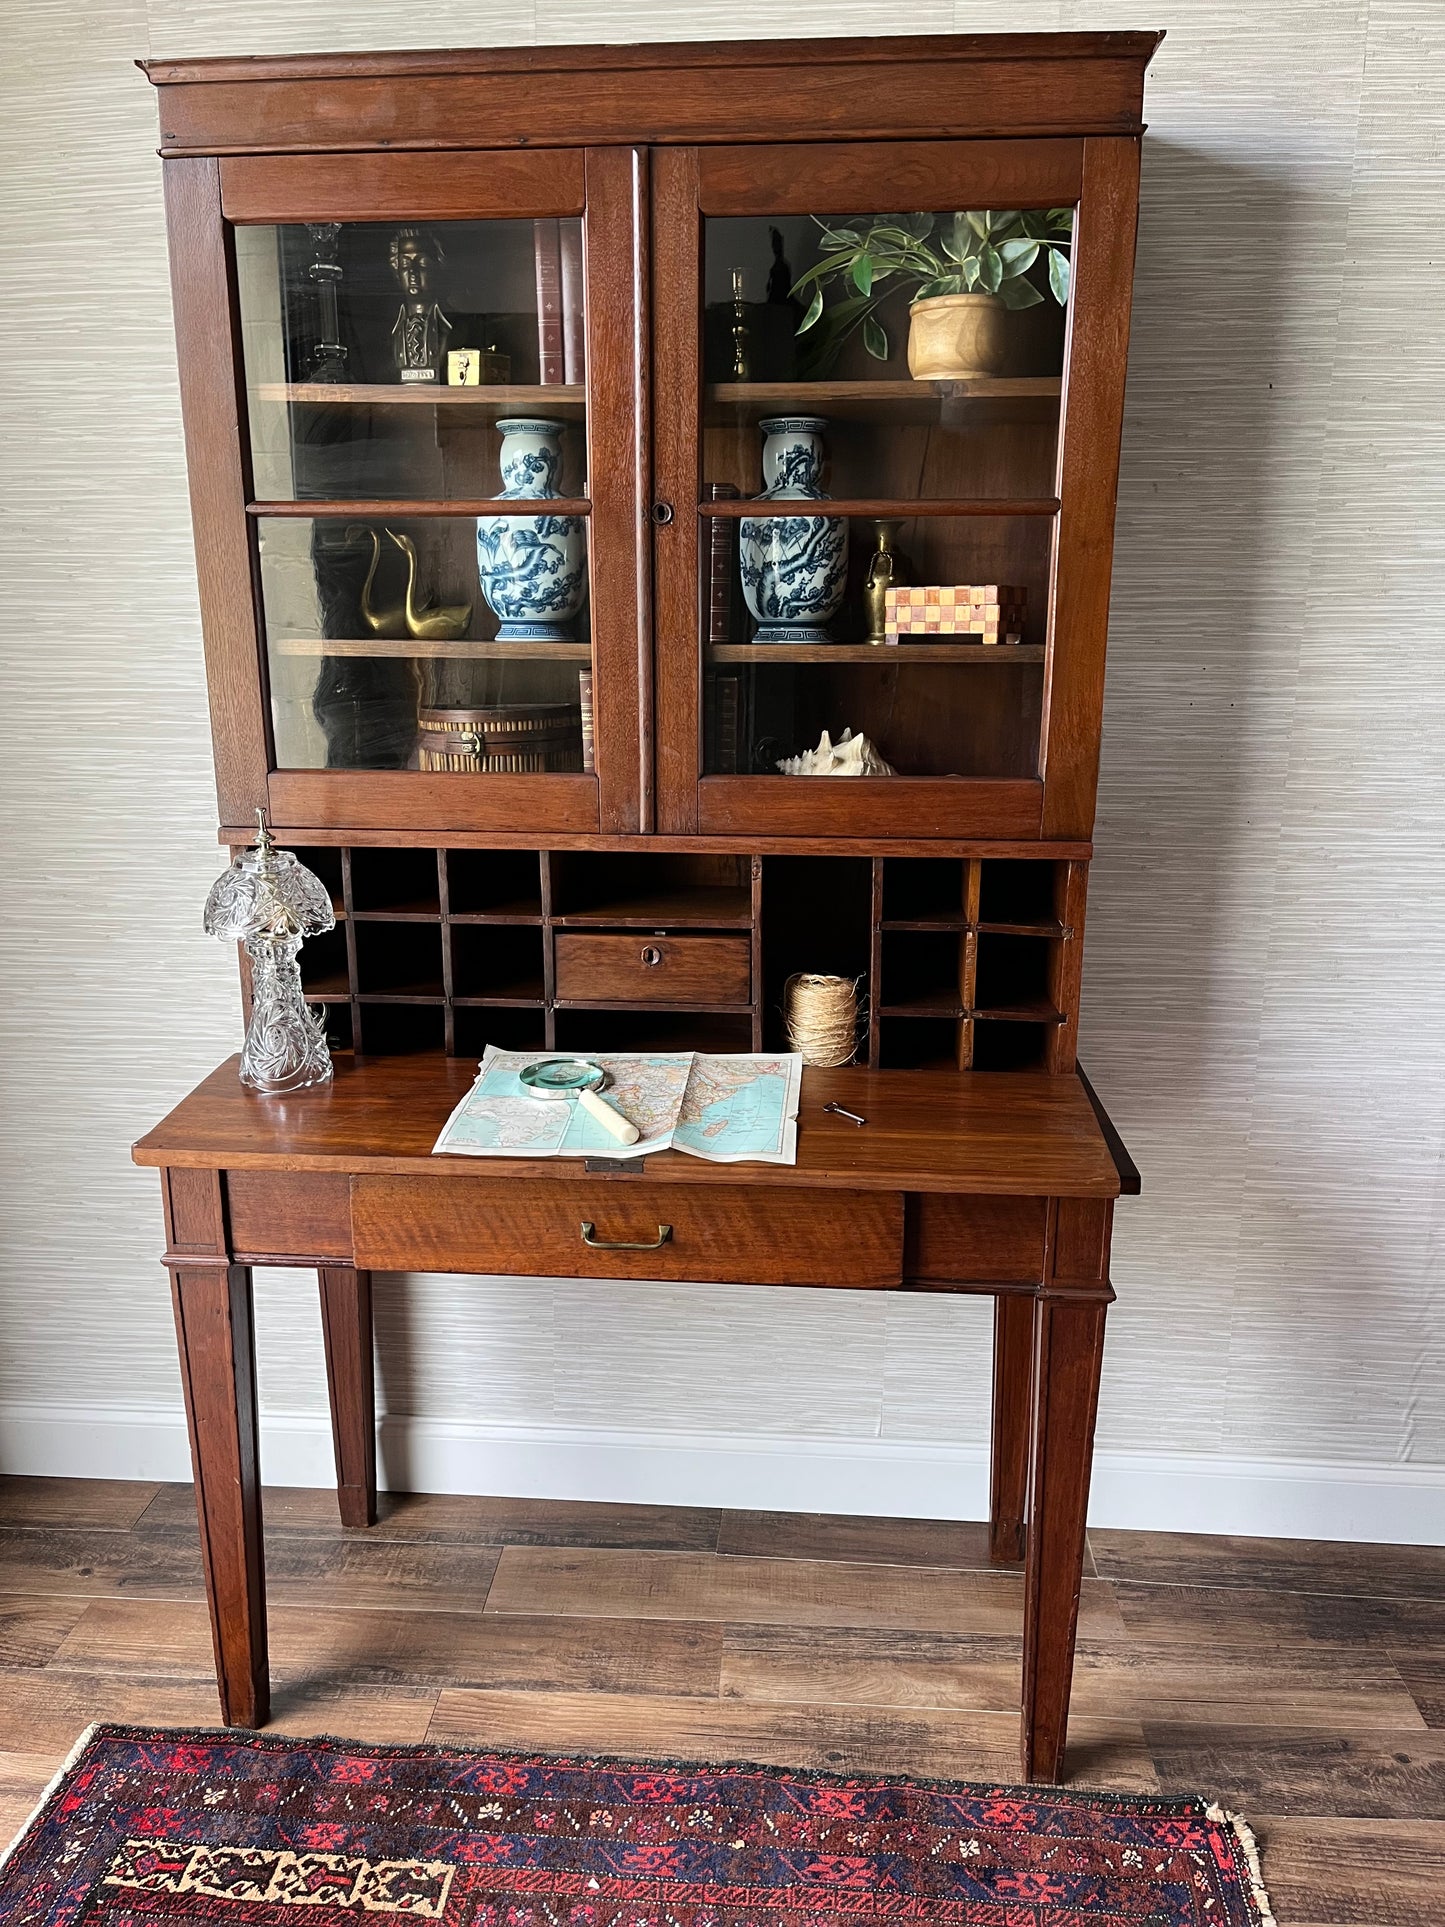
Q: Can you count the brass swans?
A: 2